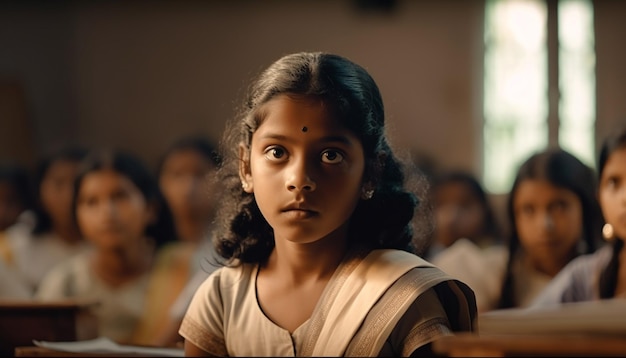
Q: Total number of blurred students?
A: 7